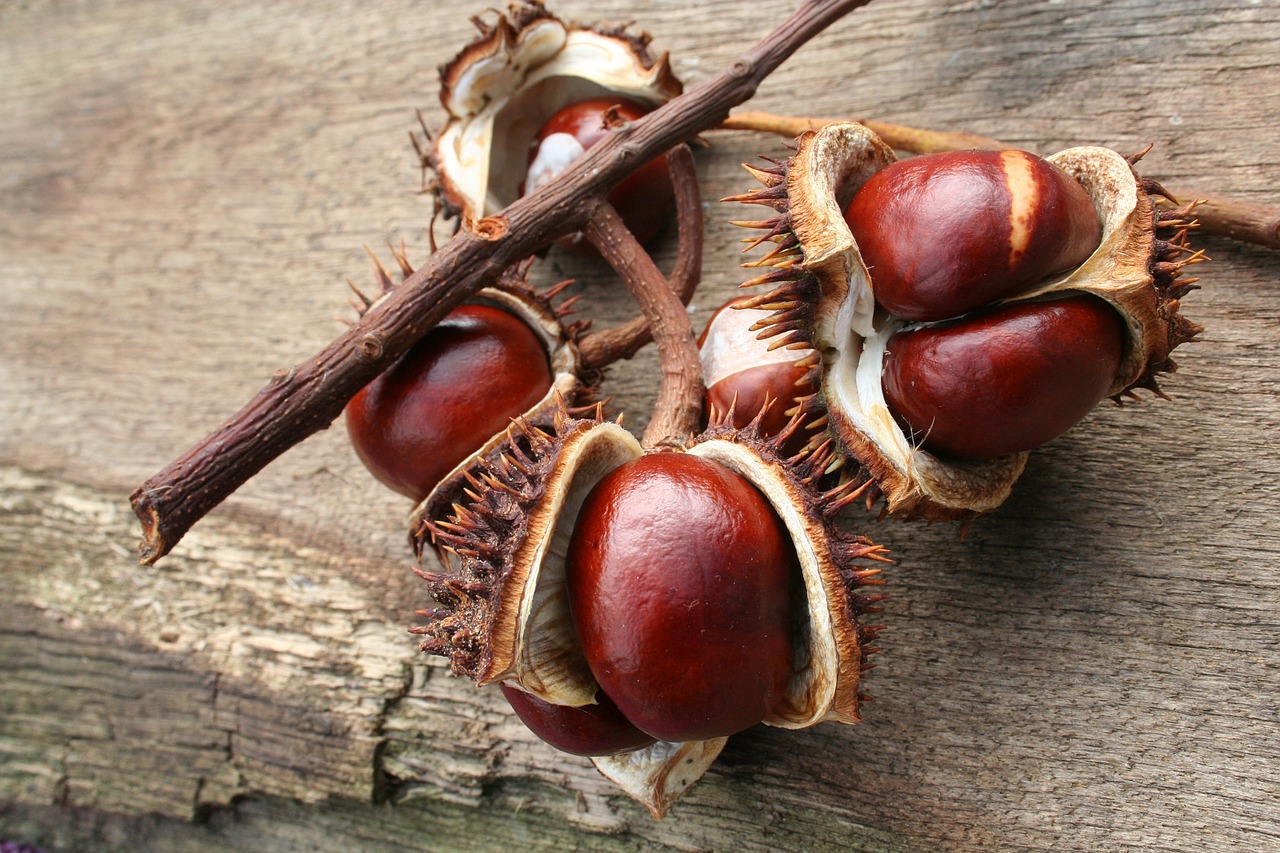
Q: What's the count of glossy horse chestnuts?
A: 7